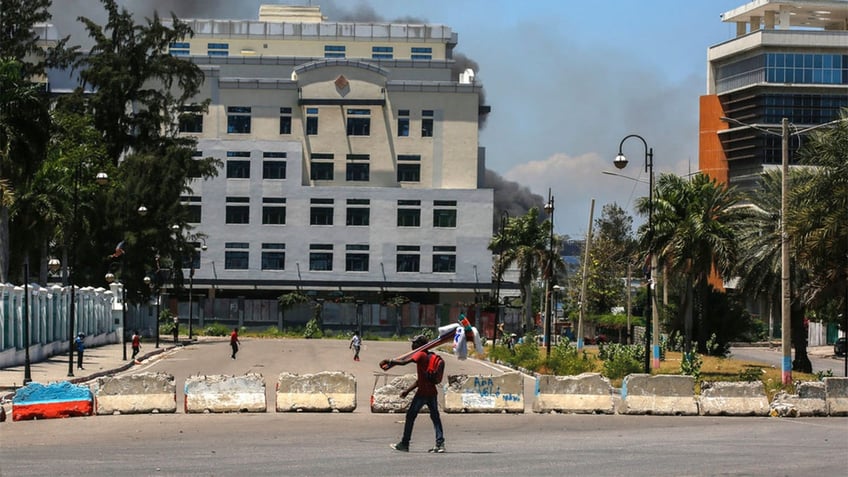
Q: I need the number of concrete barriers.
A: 11